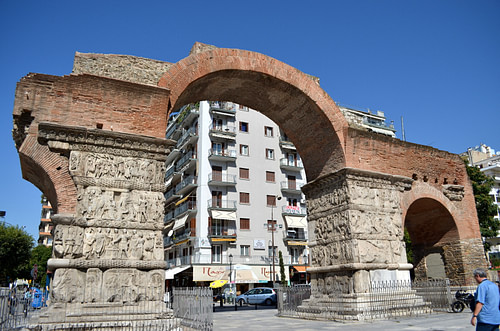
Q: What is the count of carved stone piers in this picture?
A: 2